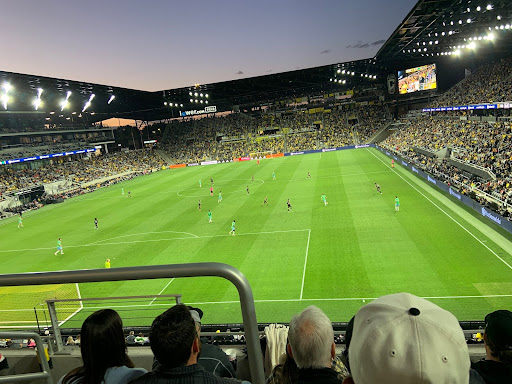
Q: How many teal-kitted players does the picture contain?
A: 10